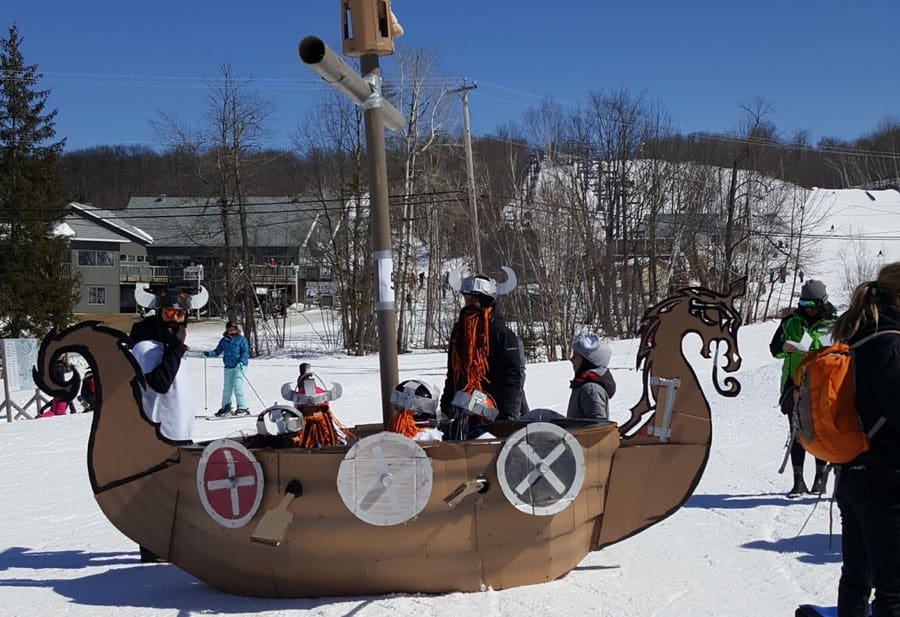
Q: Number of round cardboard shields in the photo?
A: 3